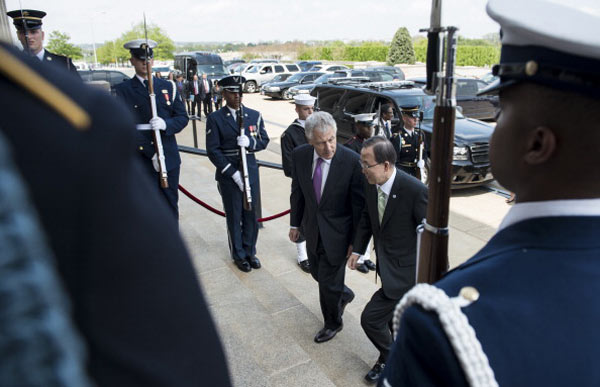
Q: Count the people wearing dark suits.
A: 2